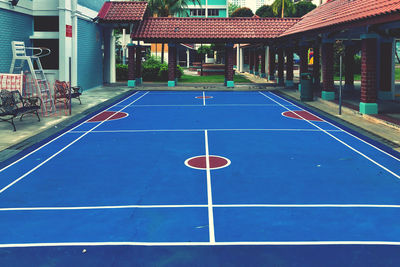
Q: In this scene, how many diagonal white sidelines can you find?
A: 4